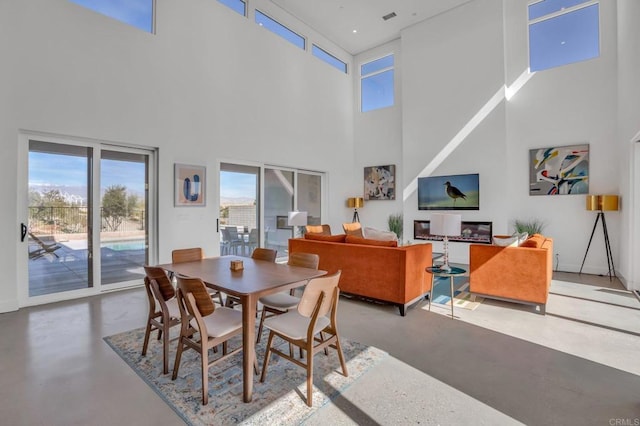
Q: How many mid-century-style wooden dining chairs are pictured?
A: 6